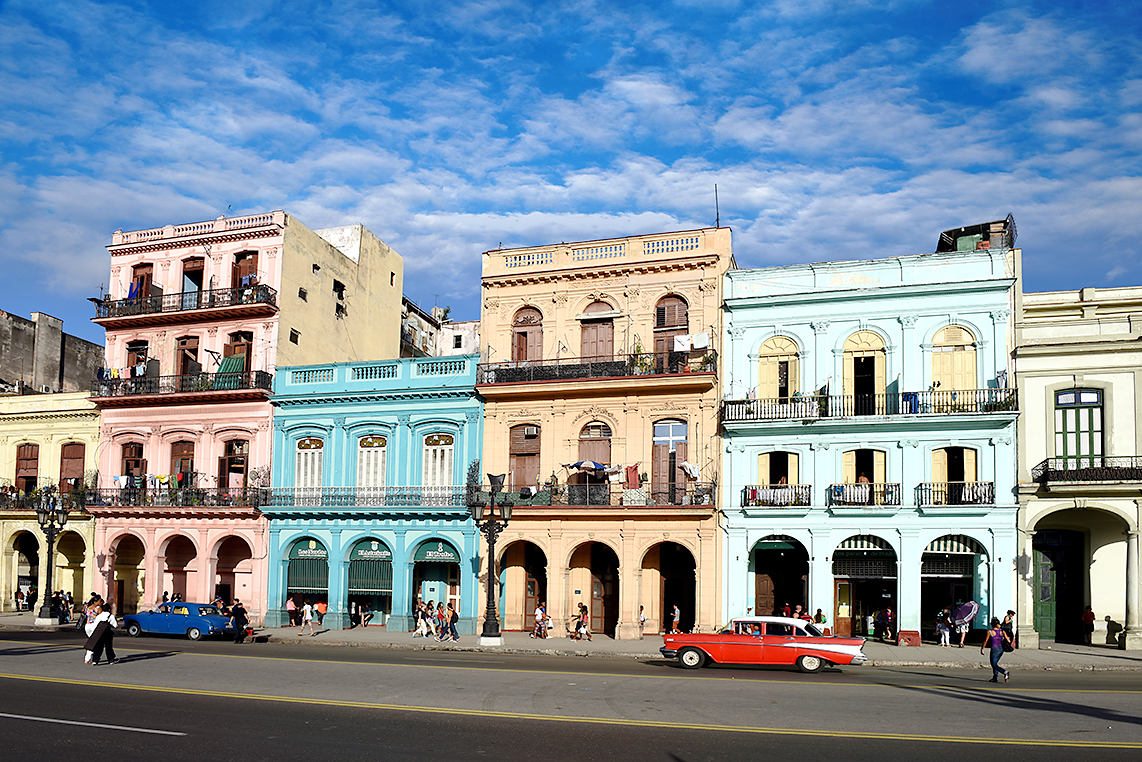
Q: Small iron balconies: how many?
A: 3